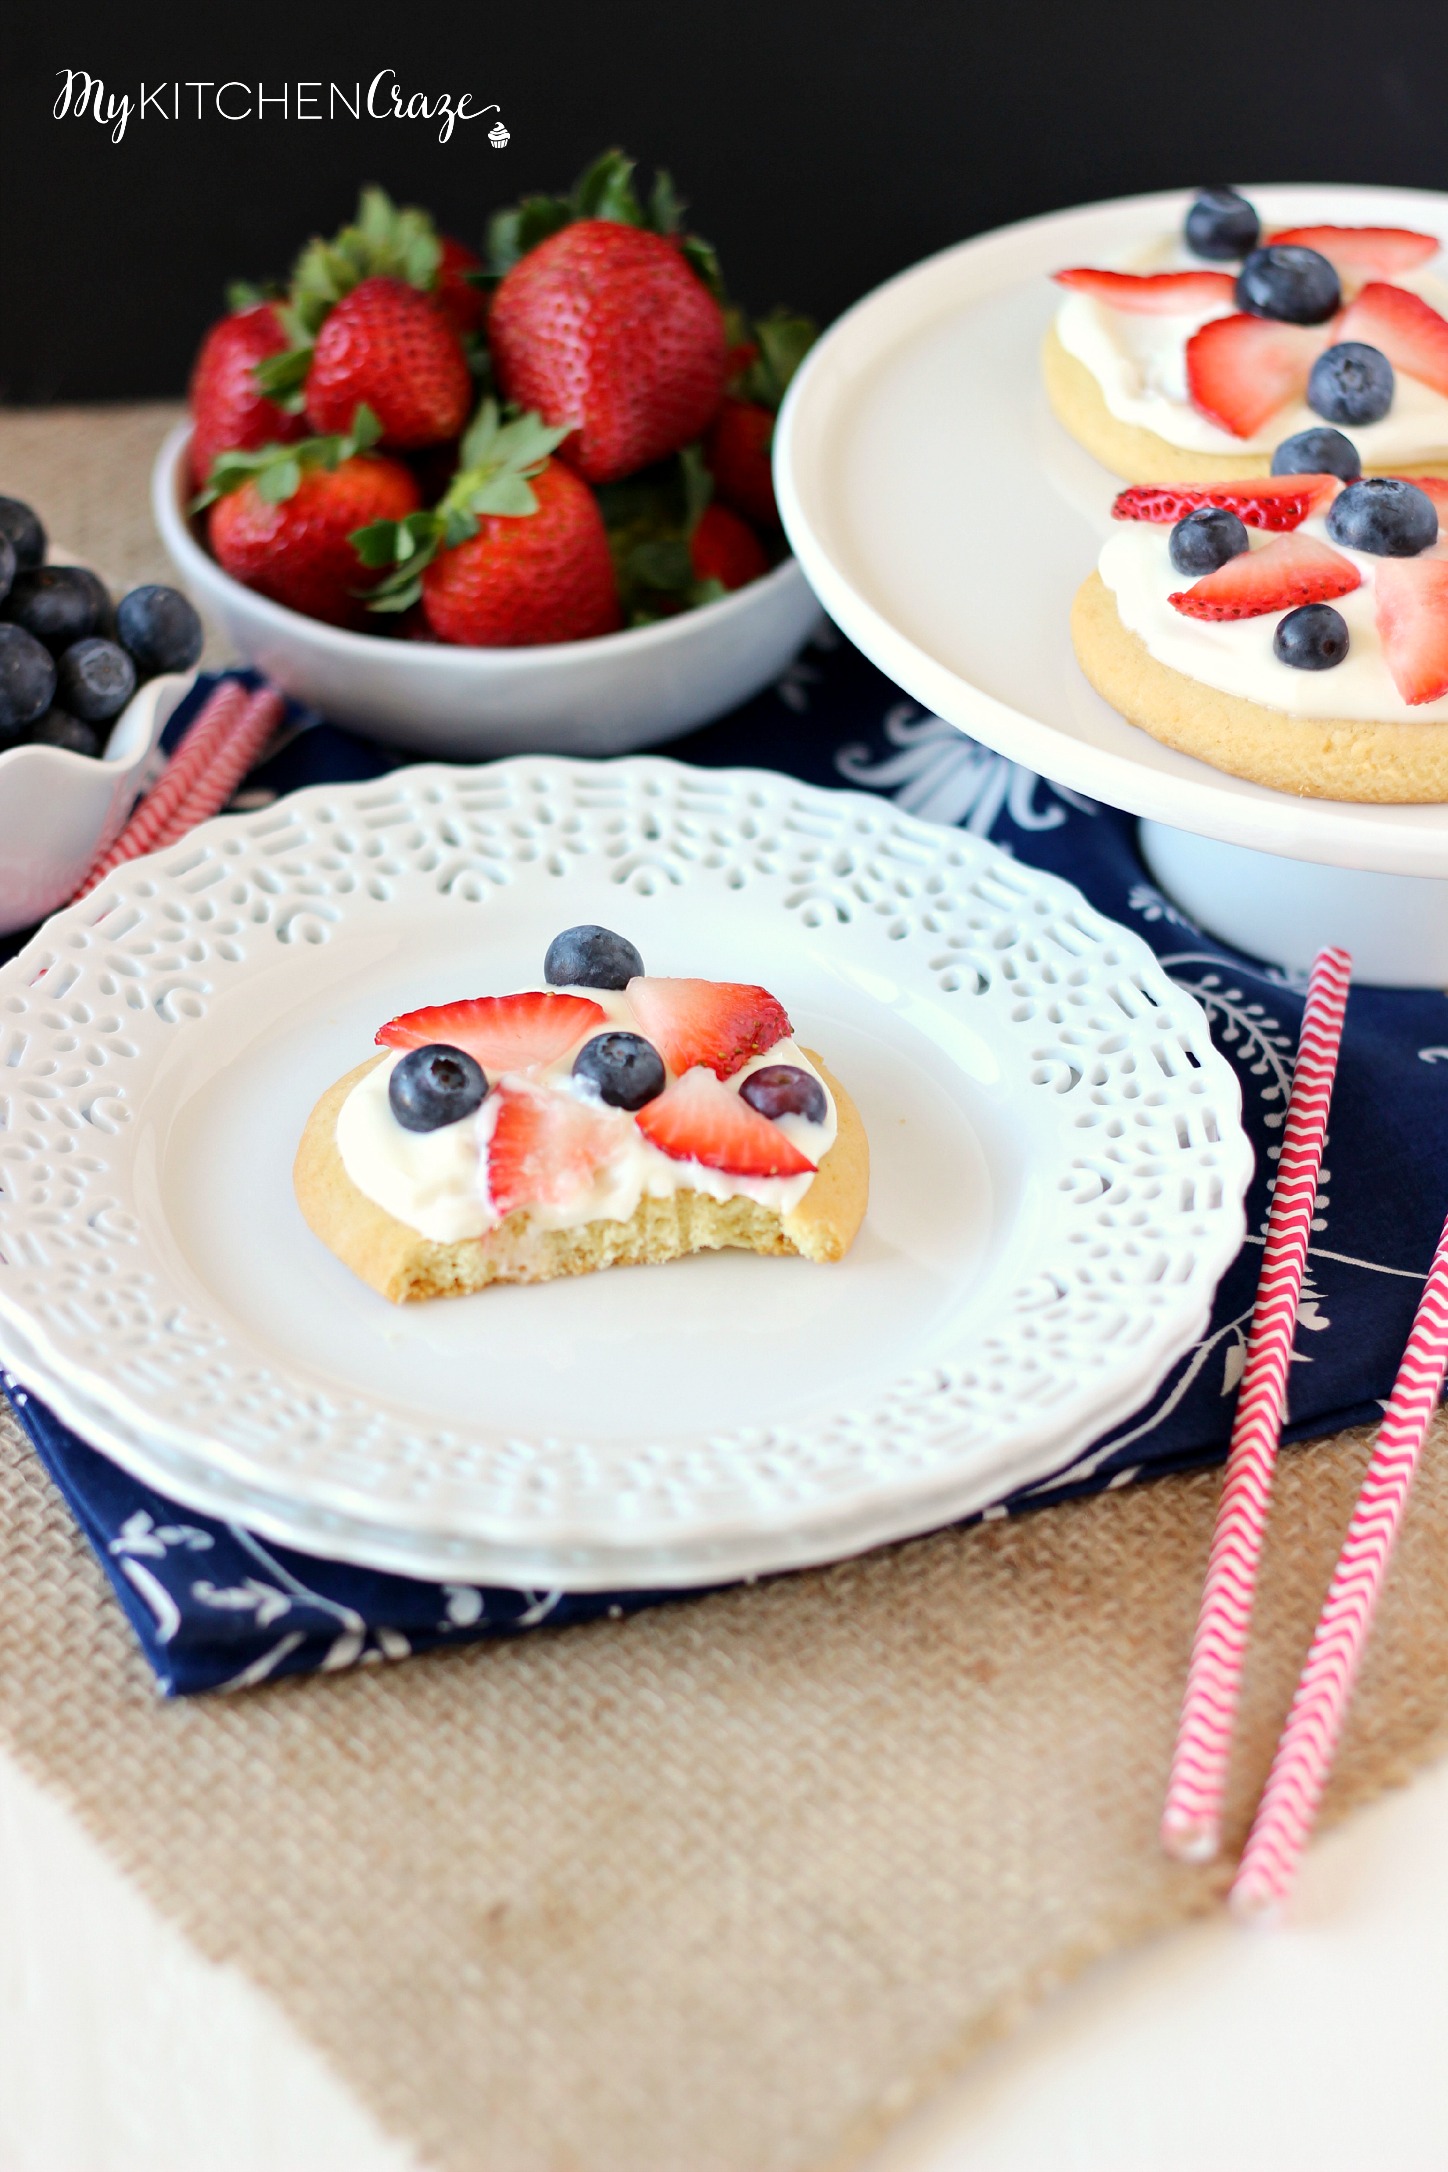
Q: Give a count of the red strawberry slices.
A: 12